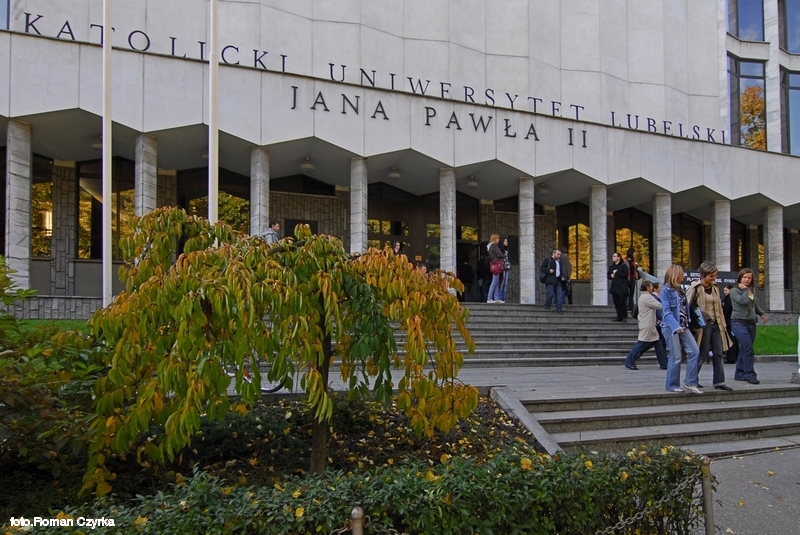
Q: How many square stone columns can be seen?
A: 10